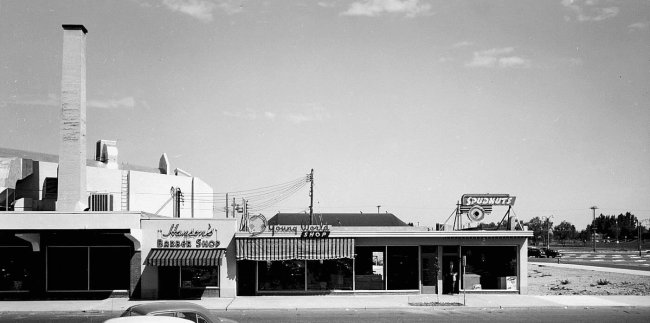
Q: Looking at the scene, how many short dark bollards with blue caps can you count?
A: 0